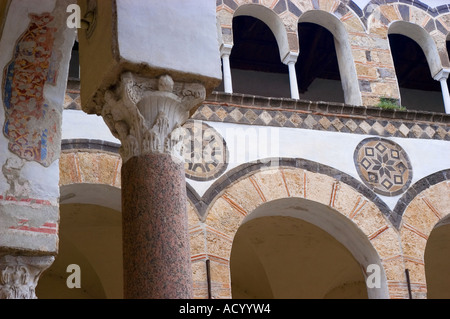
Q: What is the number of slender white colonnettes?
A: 3